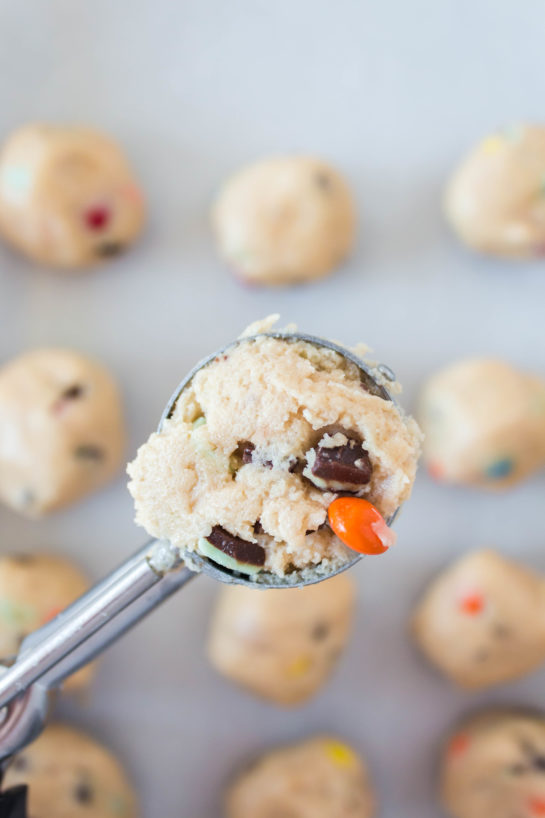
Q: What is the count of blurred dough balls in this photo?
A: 11